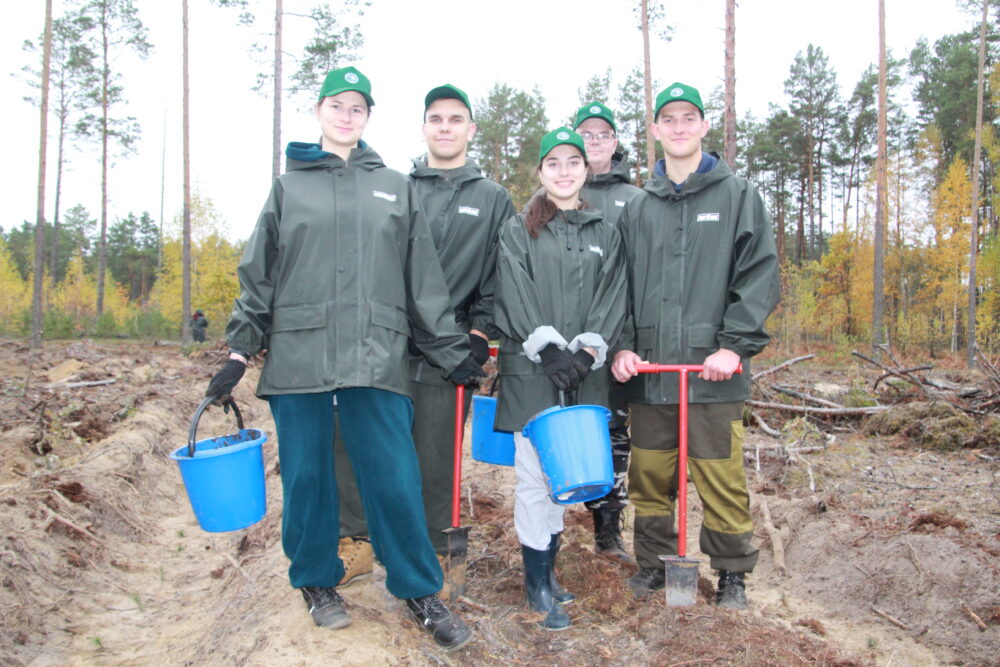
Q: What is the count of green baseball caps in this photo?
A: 5